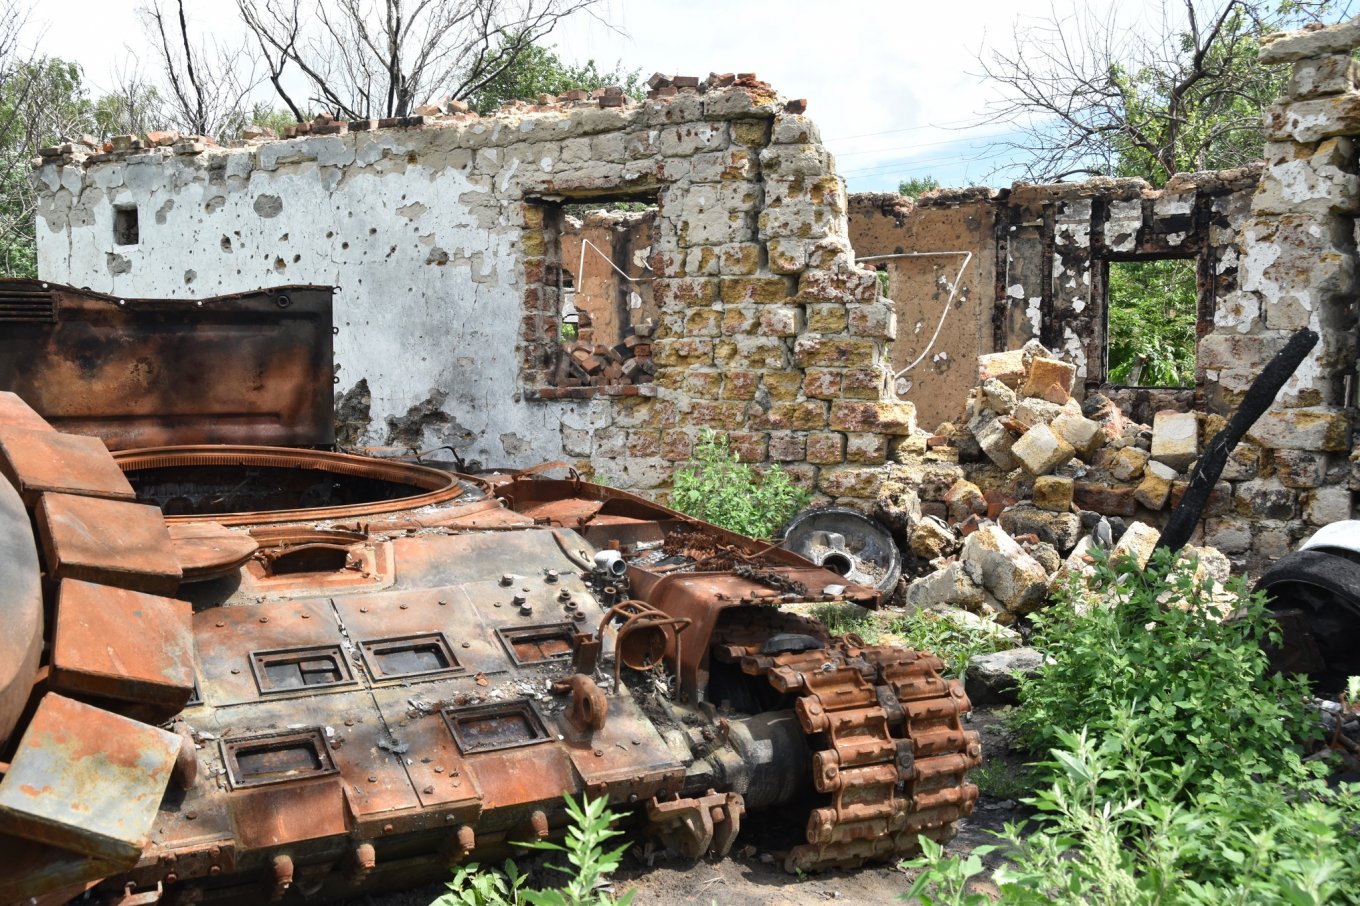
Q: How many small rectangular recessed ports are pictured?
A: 5